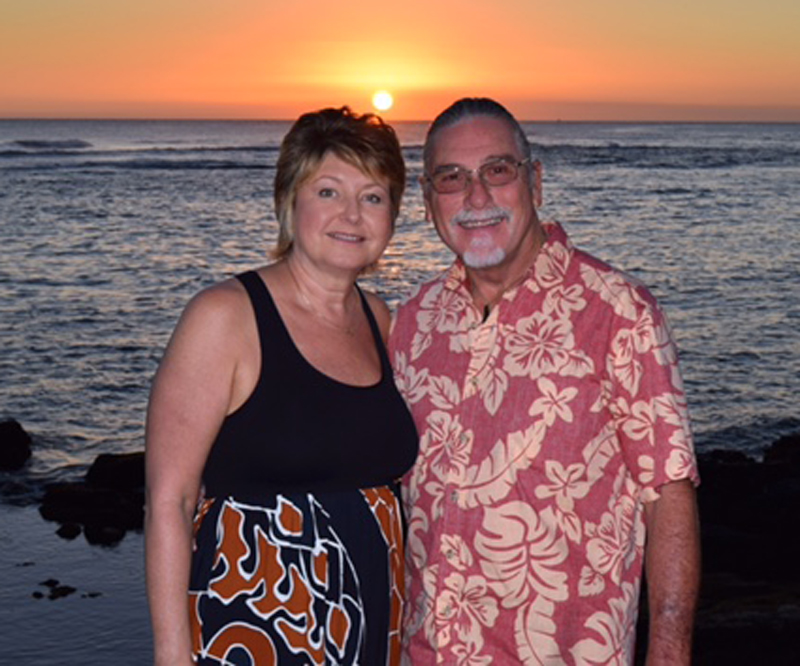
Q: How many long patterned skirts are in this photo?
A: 1